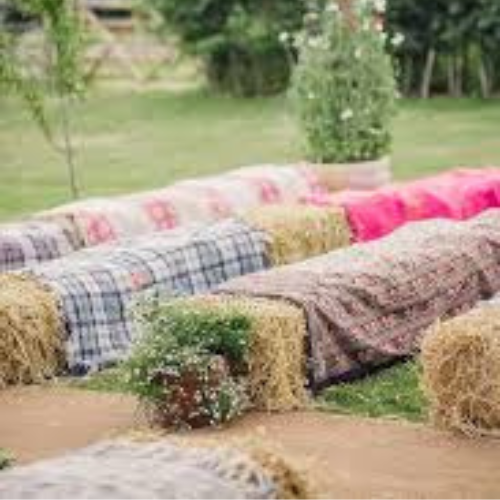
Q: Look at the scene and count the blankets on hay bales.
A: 6